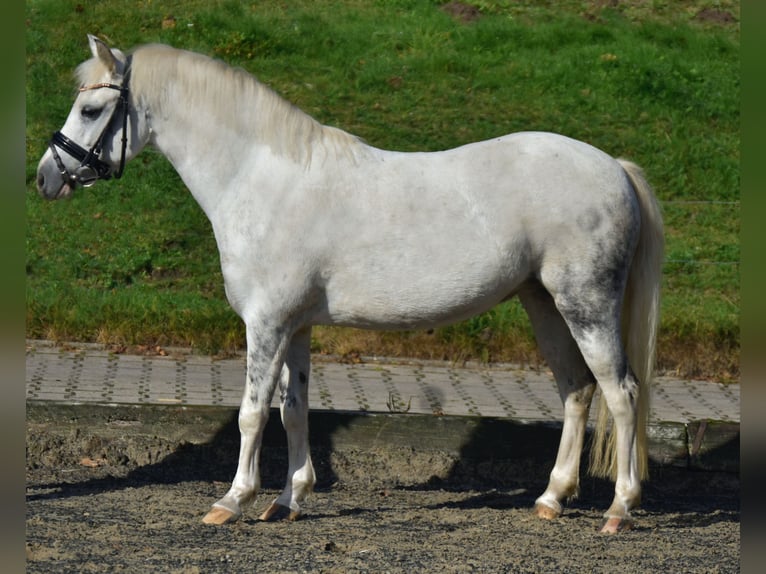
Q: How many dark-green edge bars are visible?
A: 2